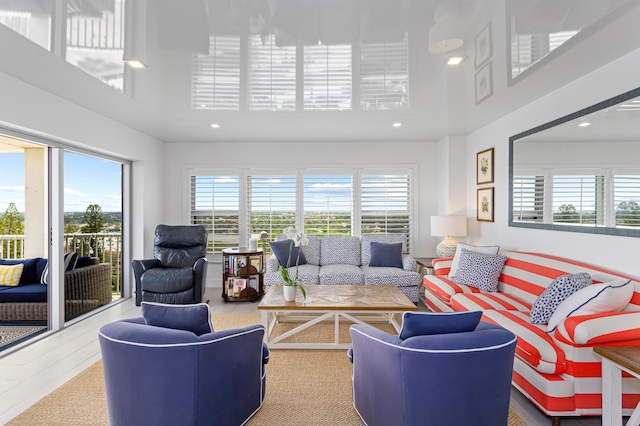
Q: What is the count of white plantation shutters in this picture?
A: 4